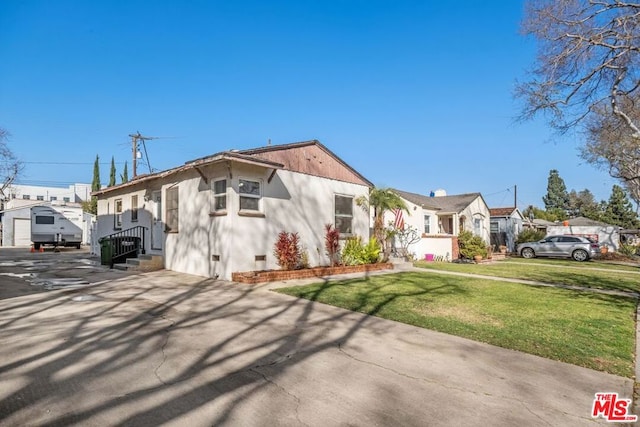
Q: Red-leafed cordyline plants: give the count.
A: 2